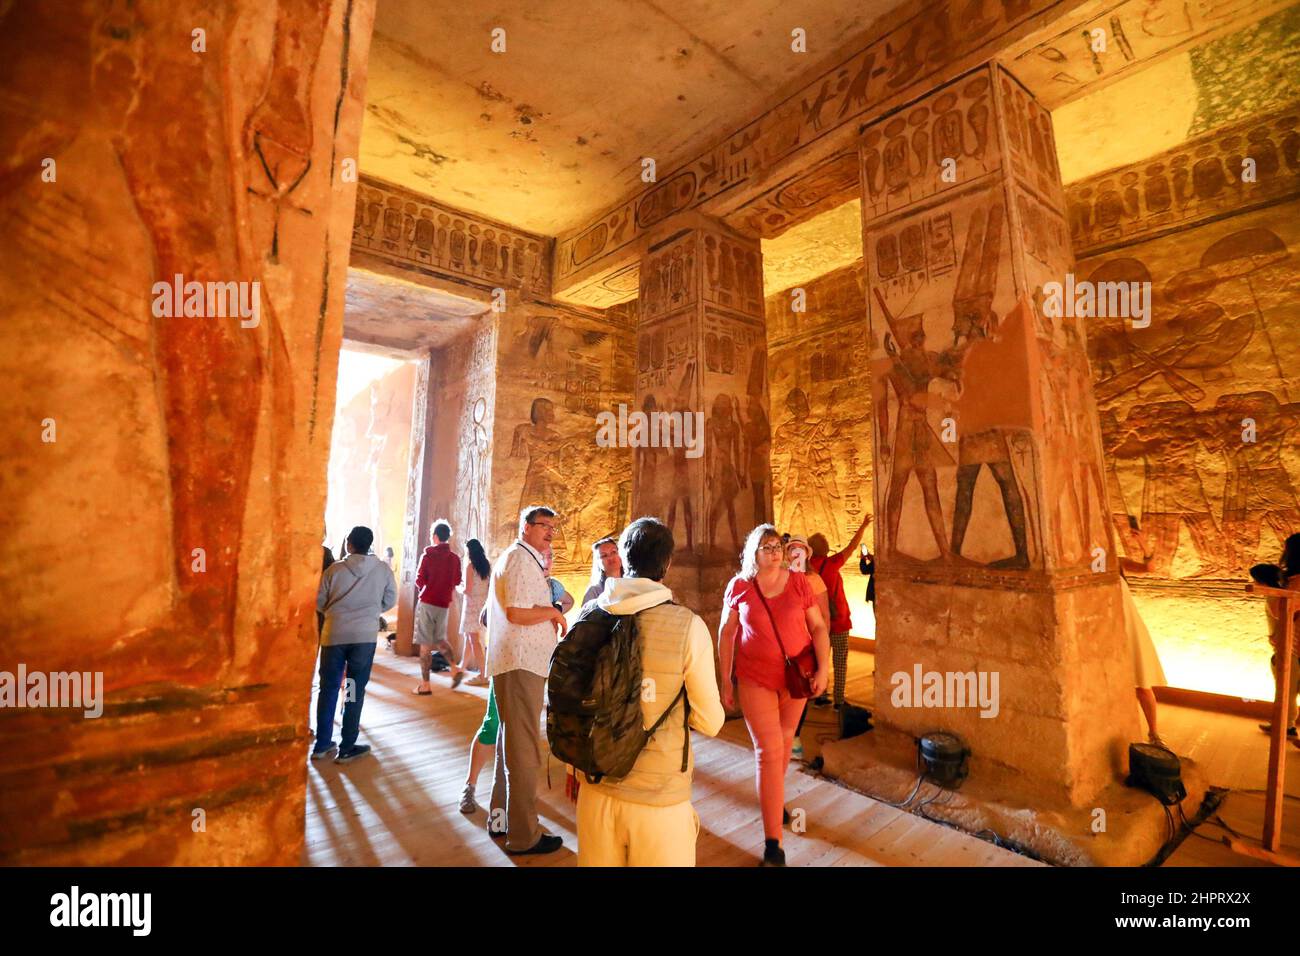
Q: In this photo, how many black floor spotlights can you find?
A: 3